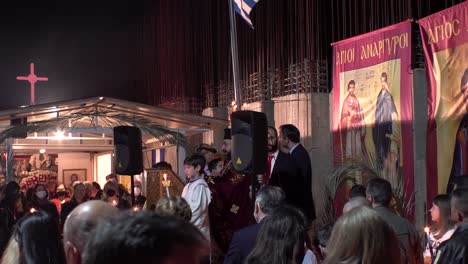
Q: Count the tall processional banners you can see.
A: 2